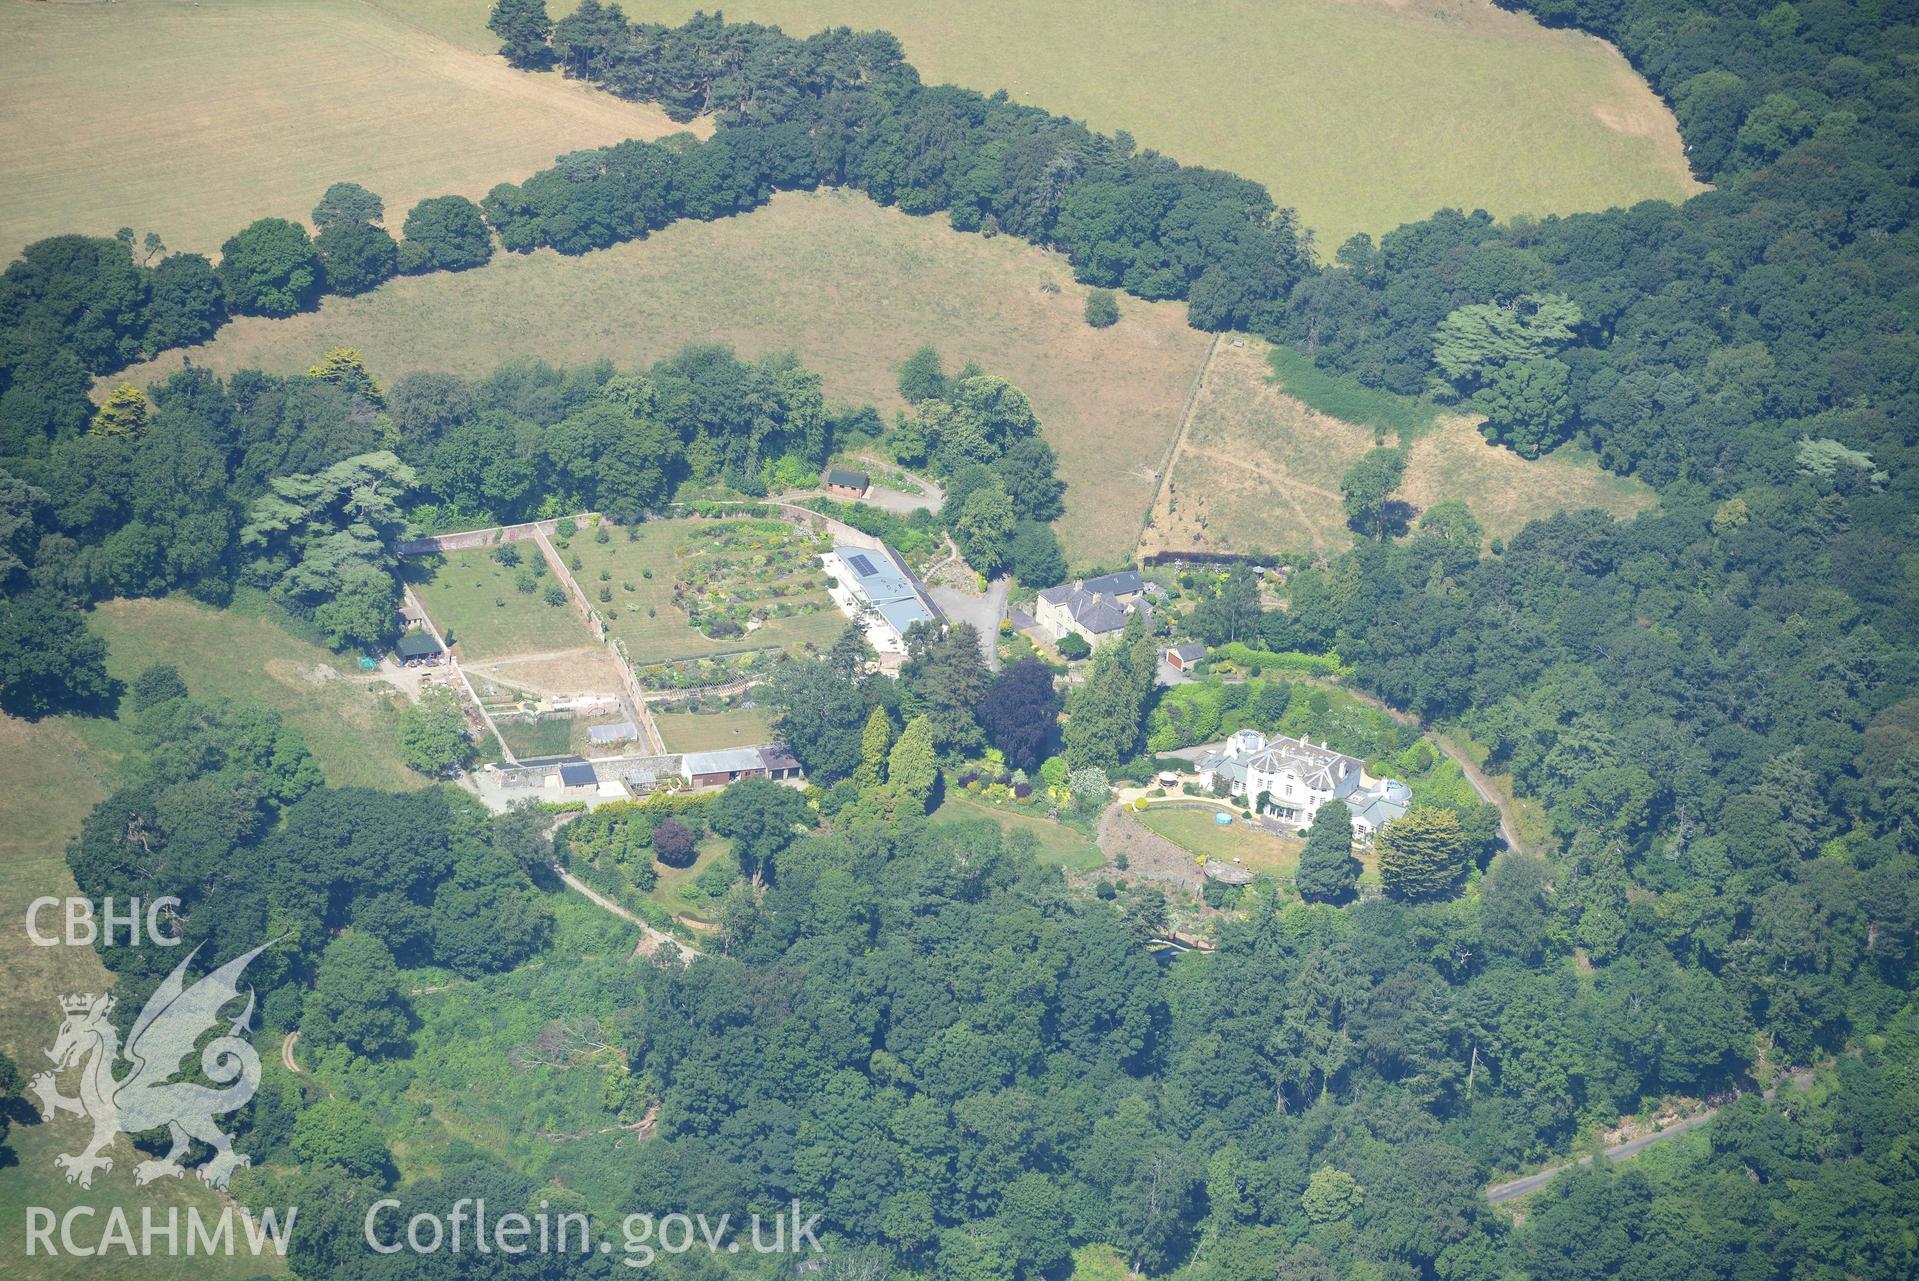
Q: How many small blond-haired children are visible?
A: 0